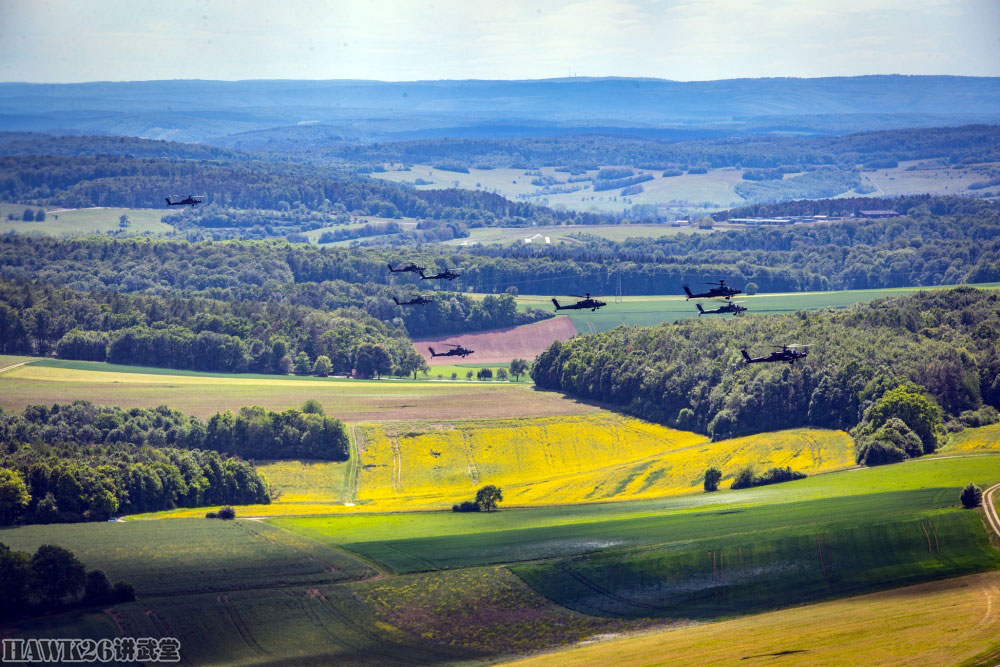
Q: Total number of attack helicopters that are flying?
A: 9